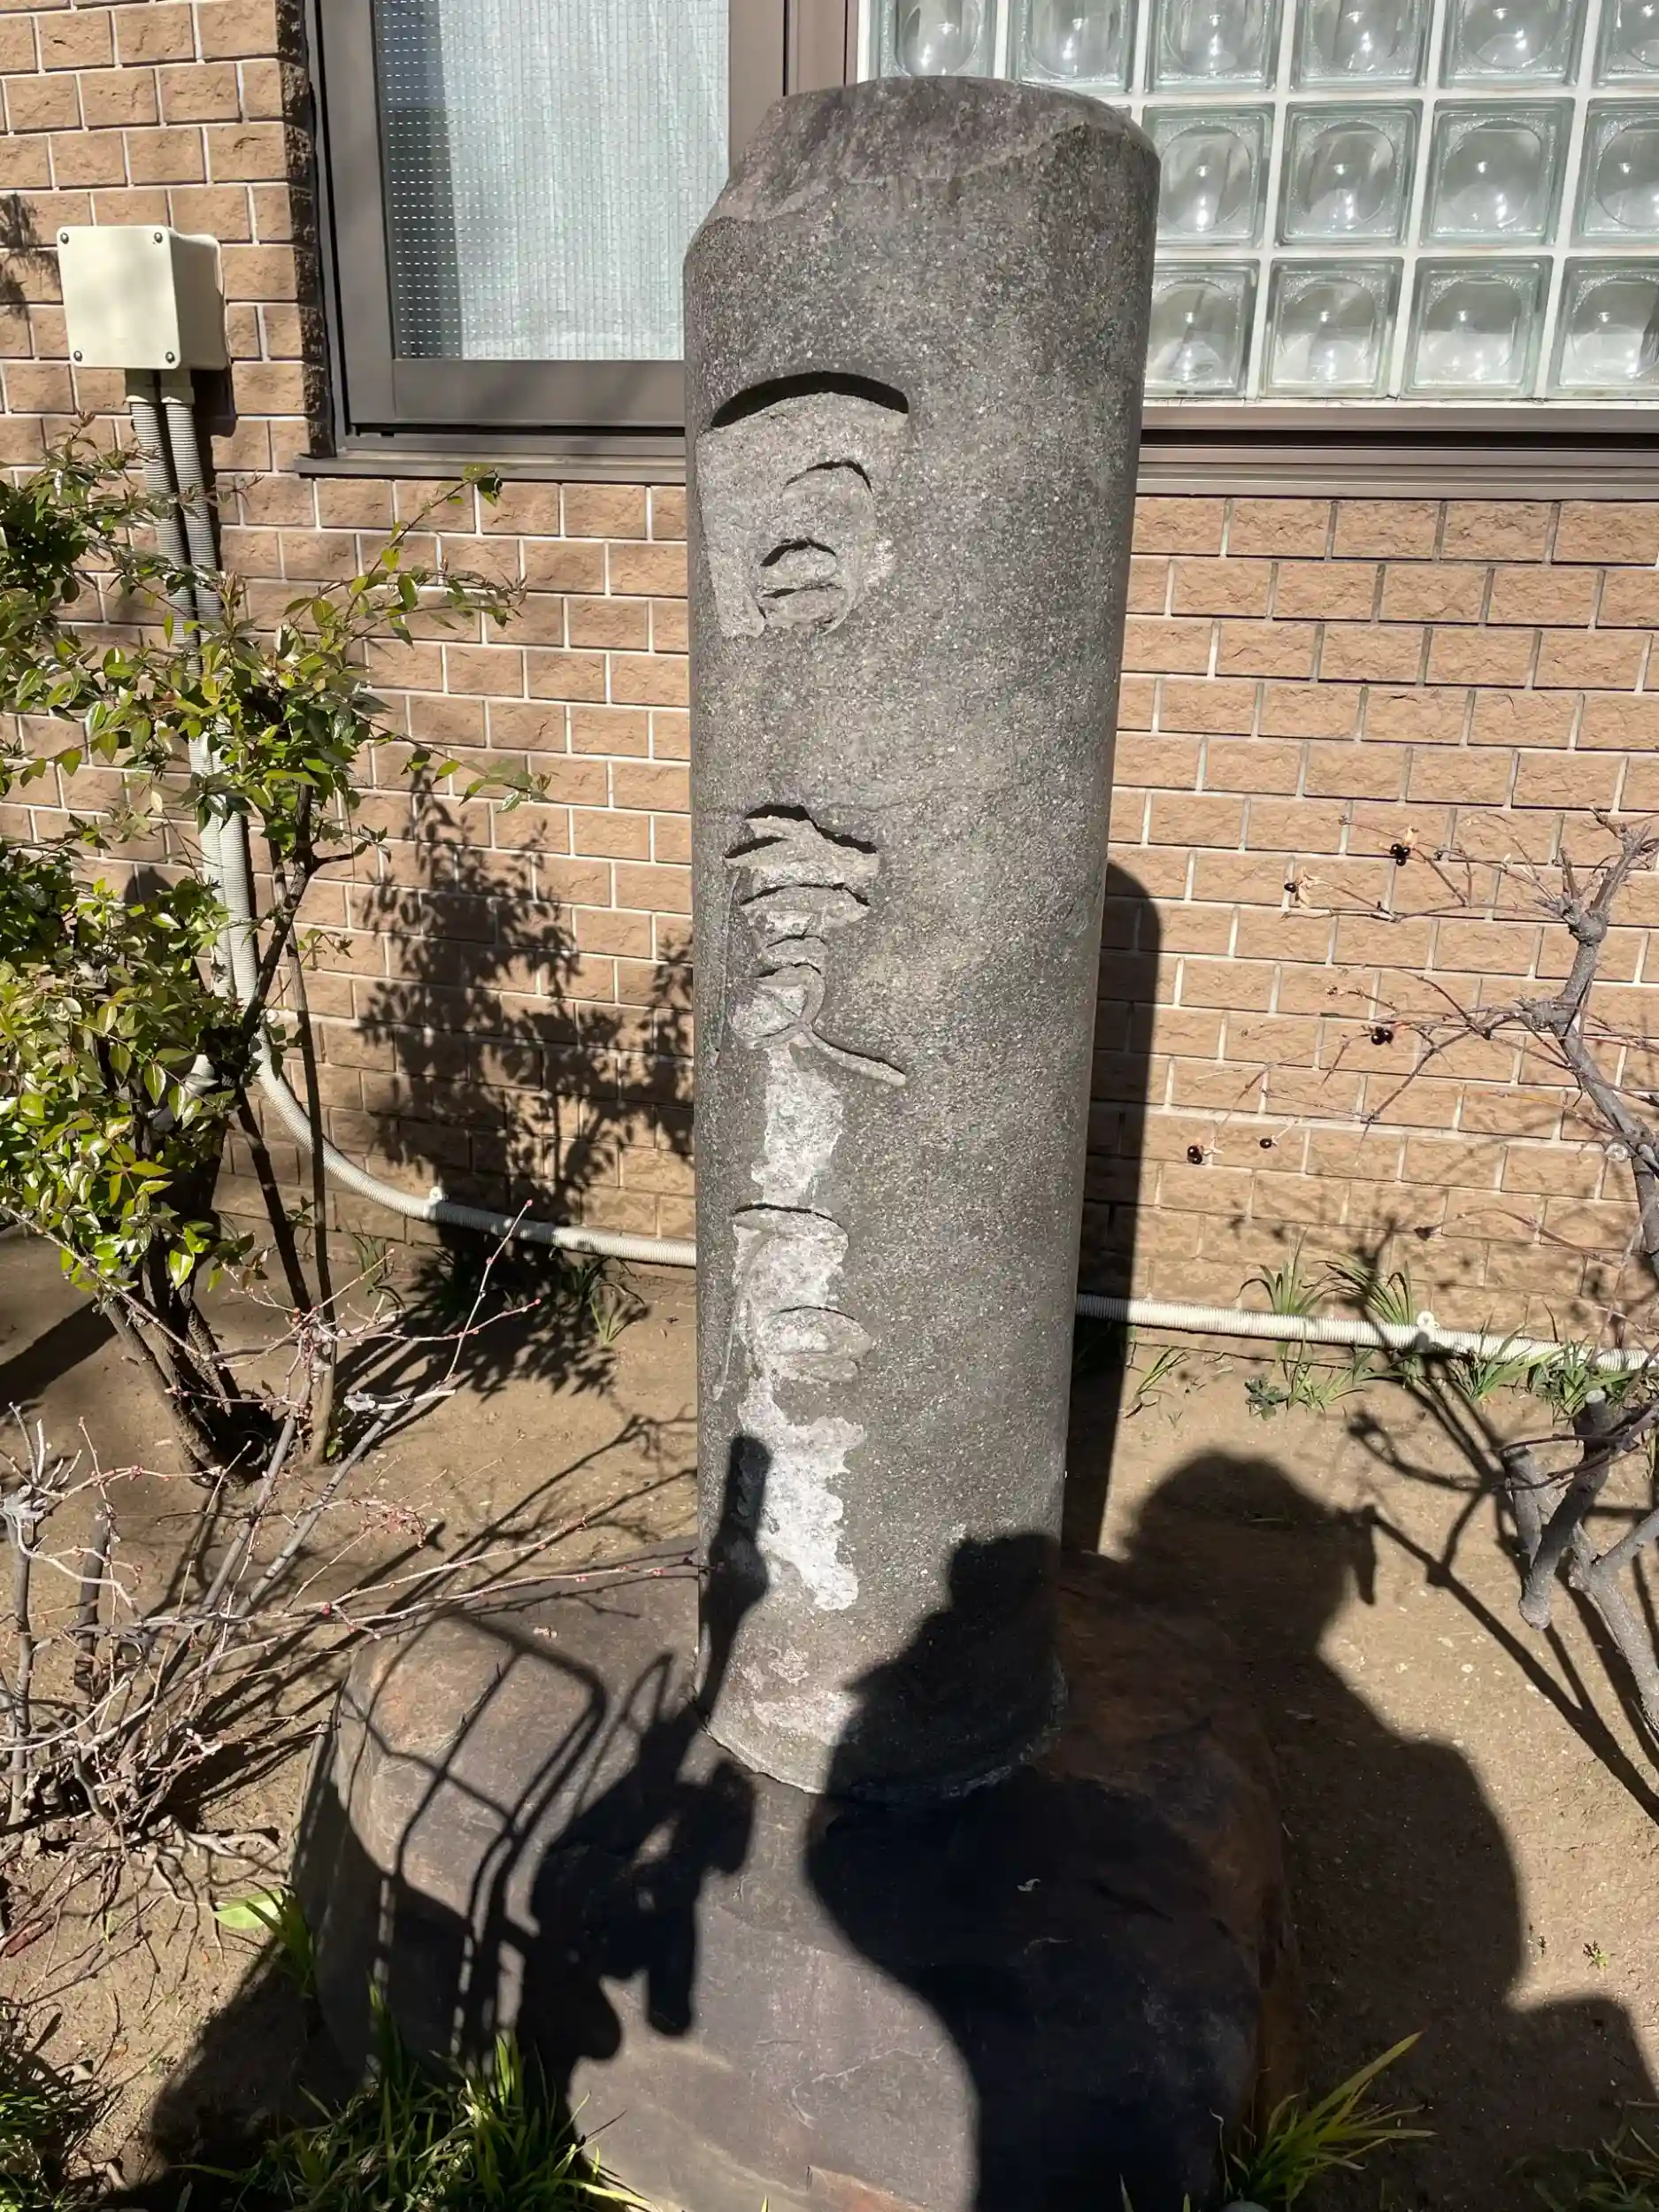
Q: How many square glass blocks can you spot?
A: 14